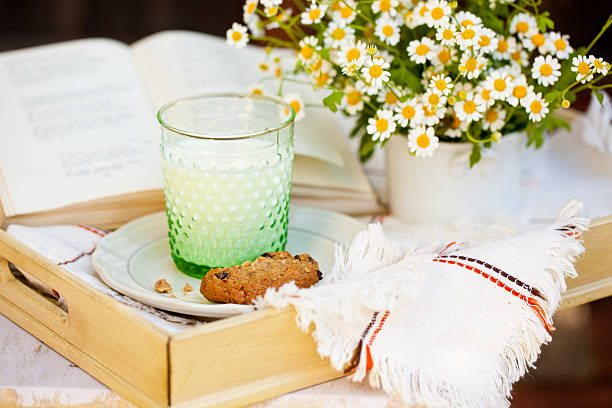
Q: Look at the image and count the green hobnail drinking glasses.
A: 1